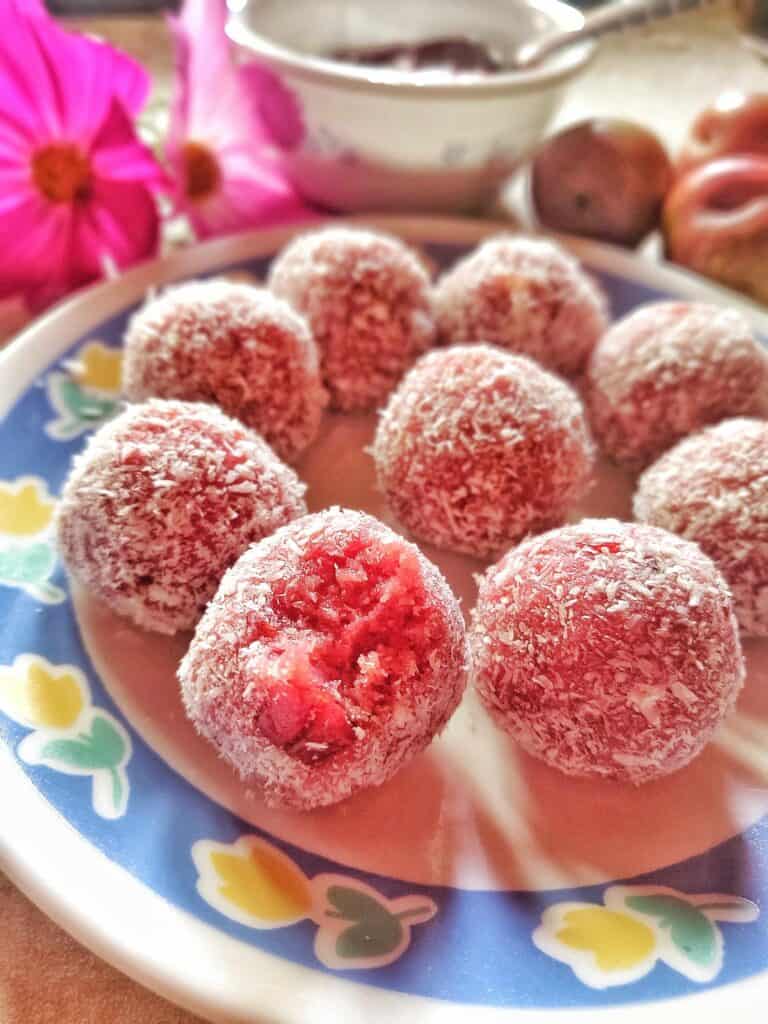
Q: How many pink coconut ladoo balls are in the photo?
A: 9